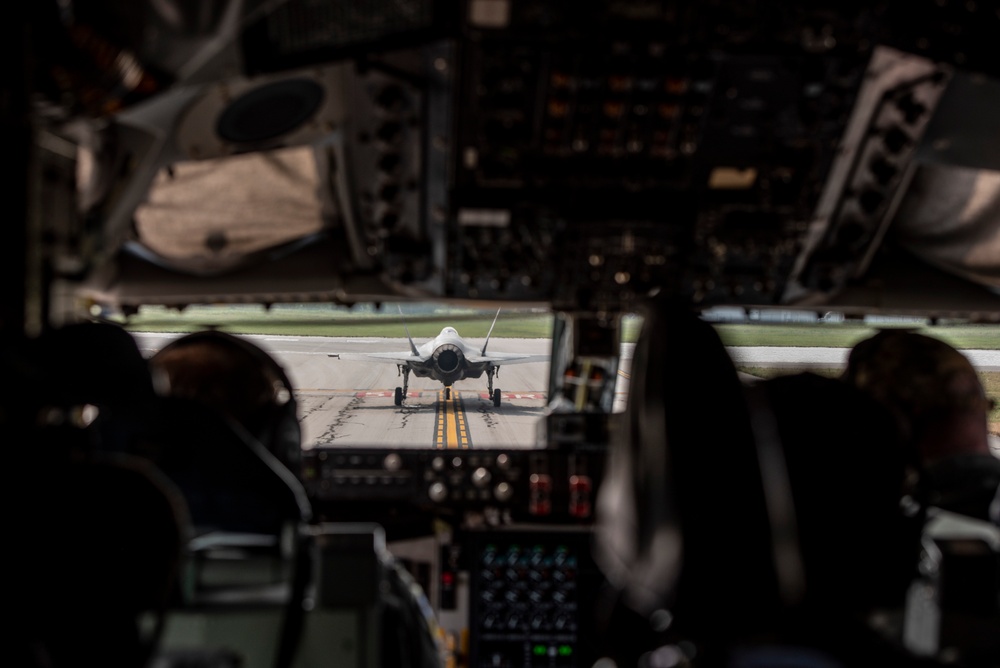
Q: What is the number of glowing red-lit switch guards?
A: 2